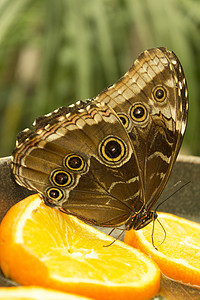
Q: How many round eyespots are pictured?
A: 7